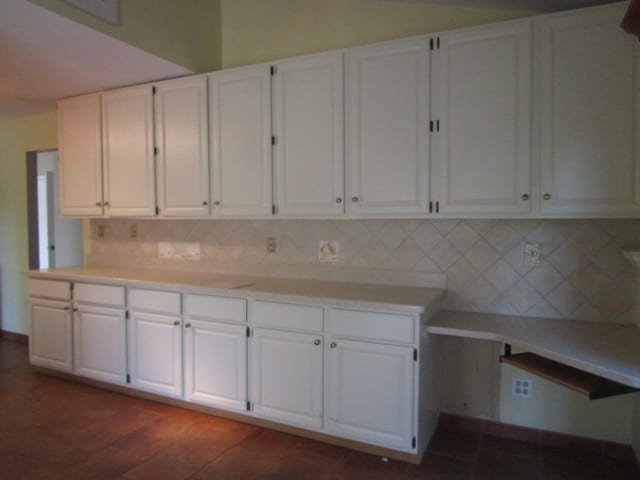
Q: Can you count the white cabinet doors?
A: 14